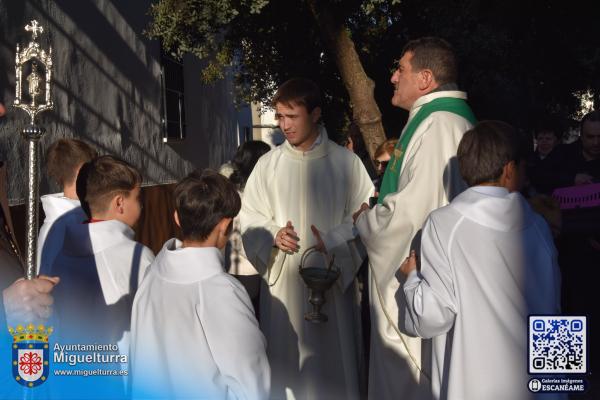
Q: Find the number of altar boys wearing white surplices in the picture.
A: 4